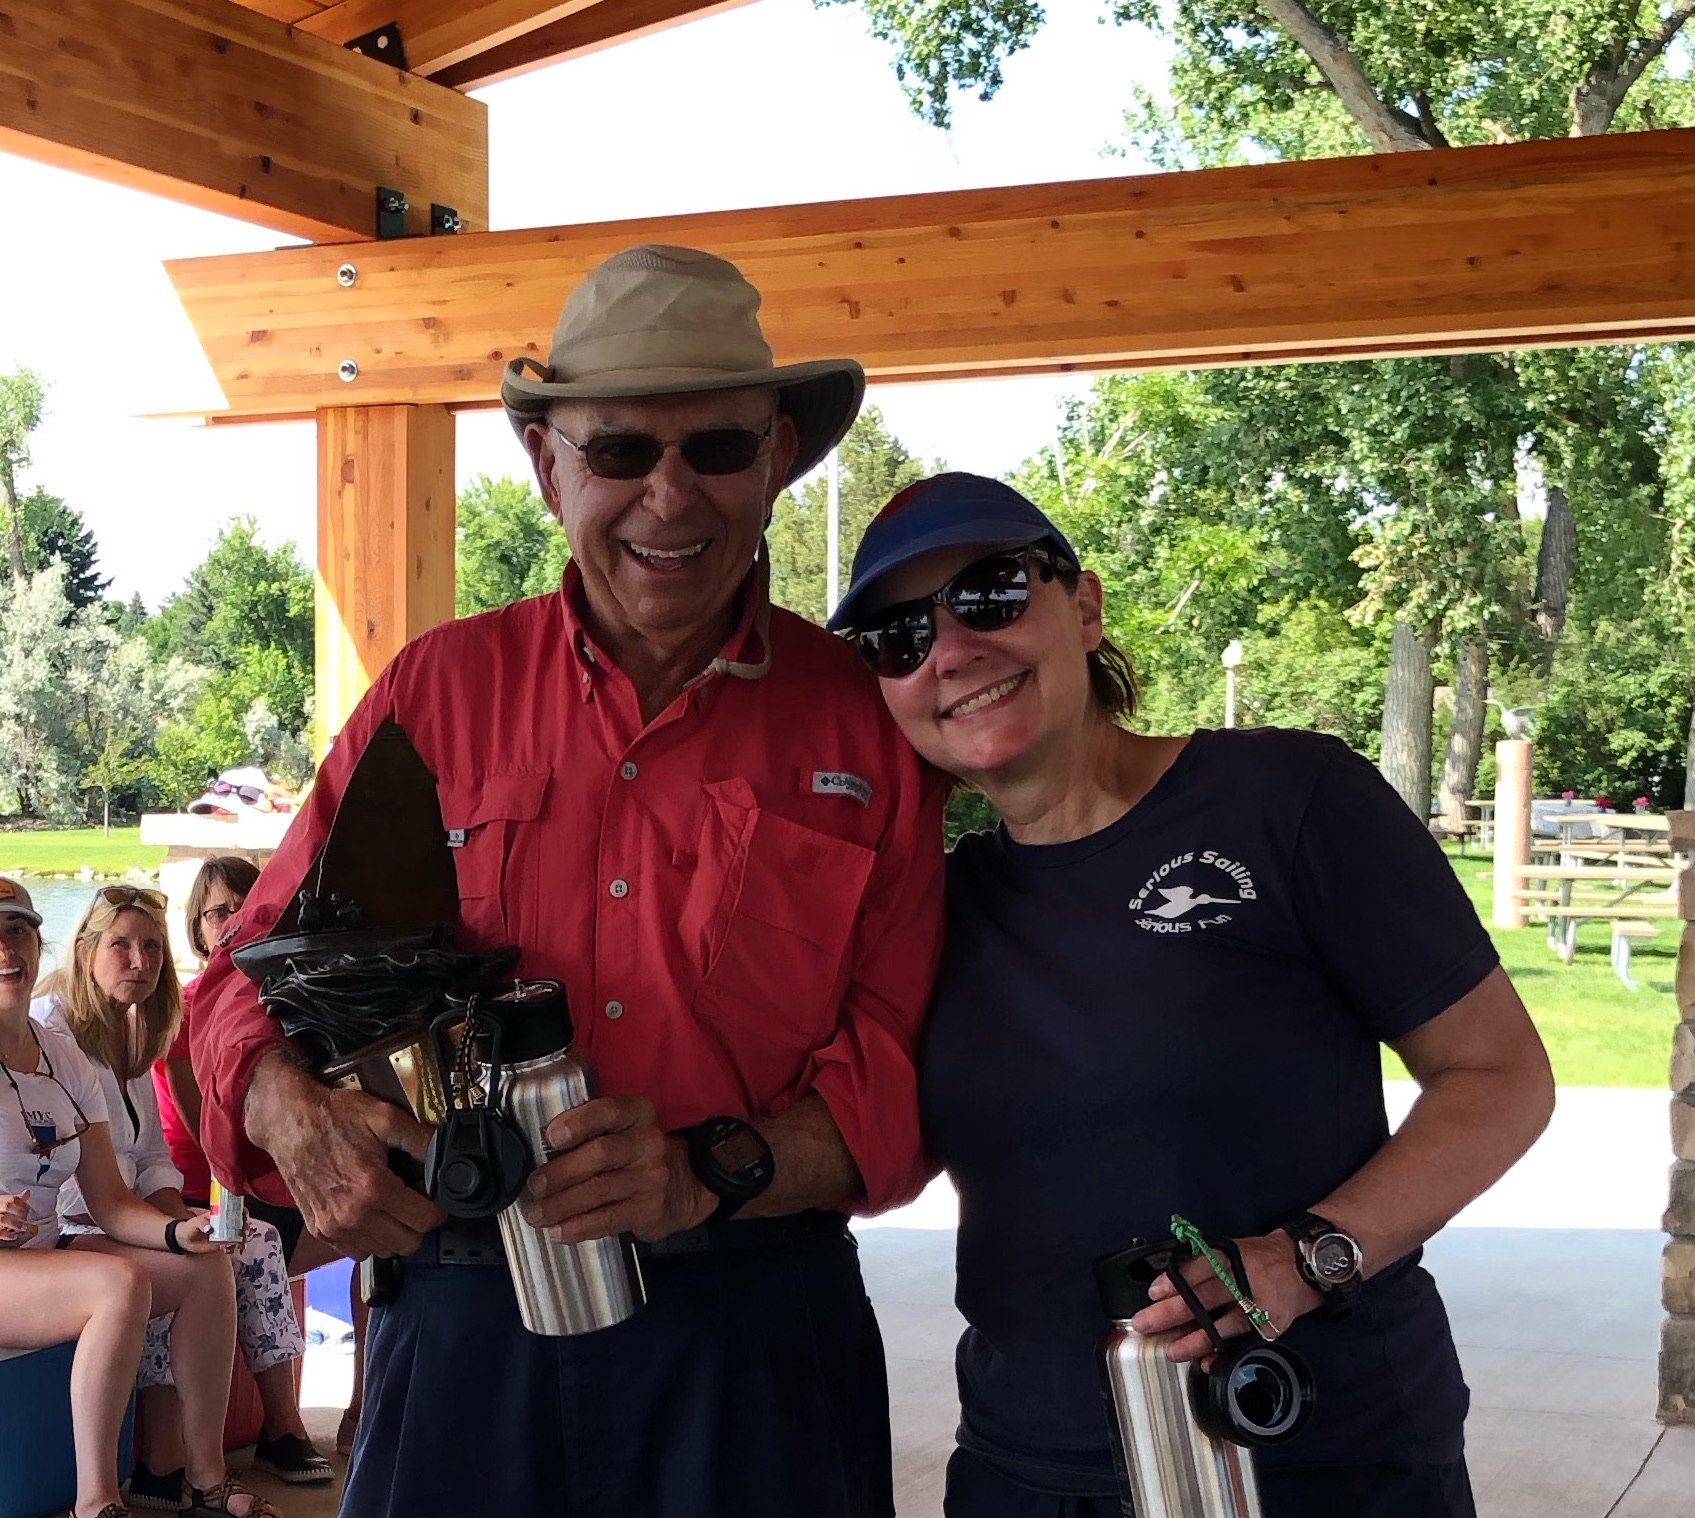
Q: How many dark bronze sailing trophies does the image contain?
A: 1